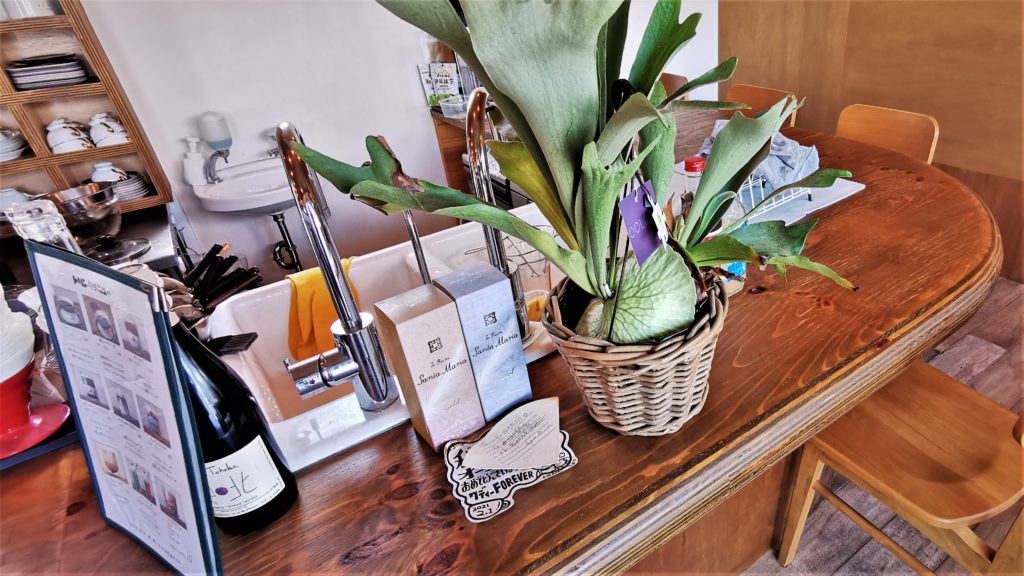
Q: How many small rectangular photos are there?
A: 9